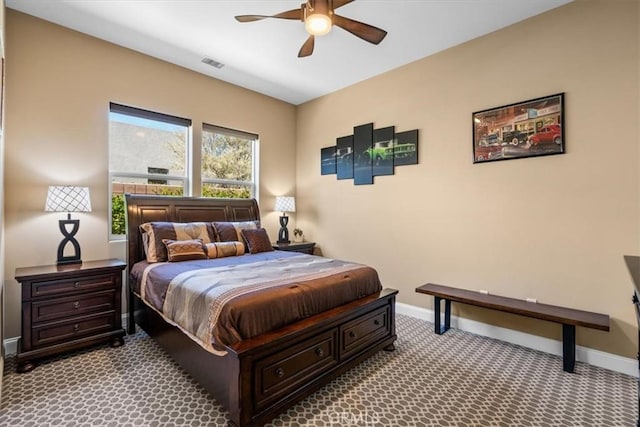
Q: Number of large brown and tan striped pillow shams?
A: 2